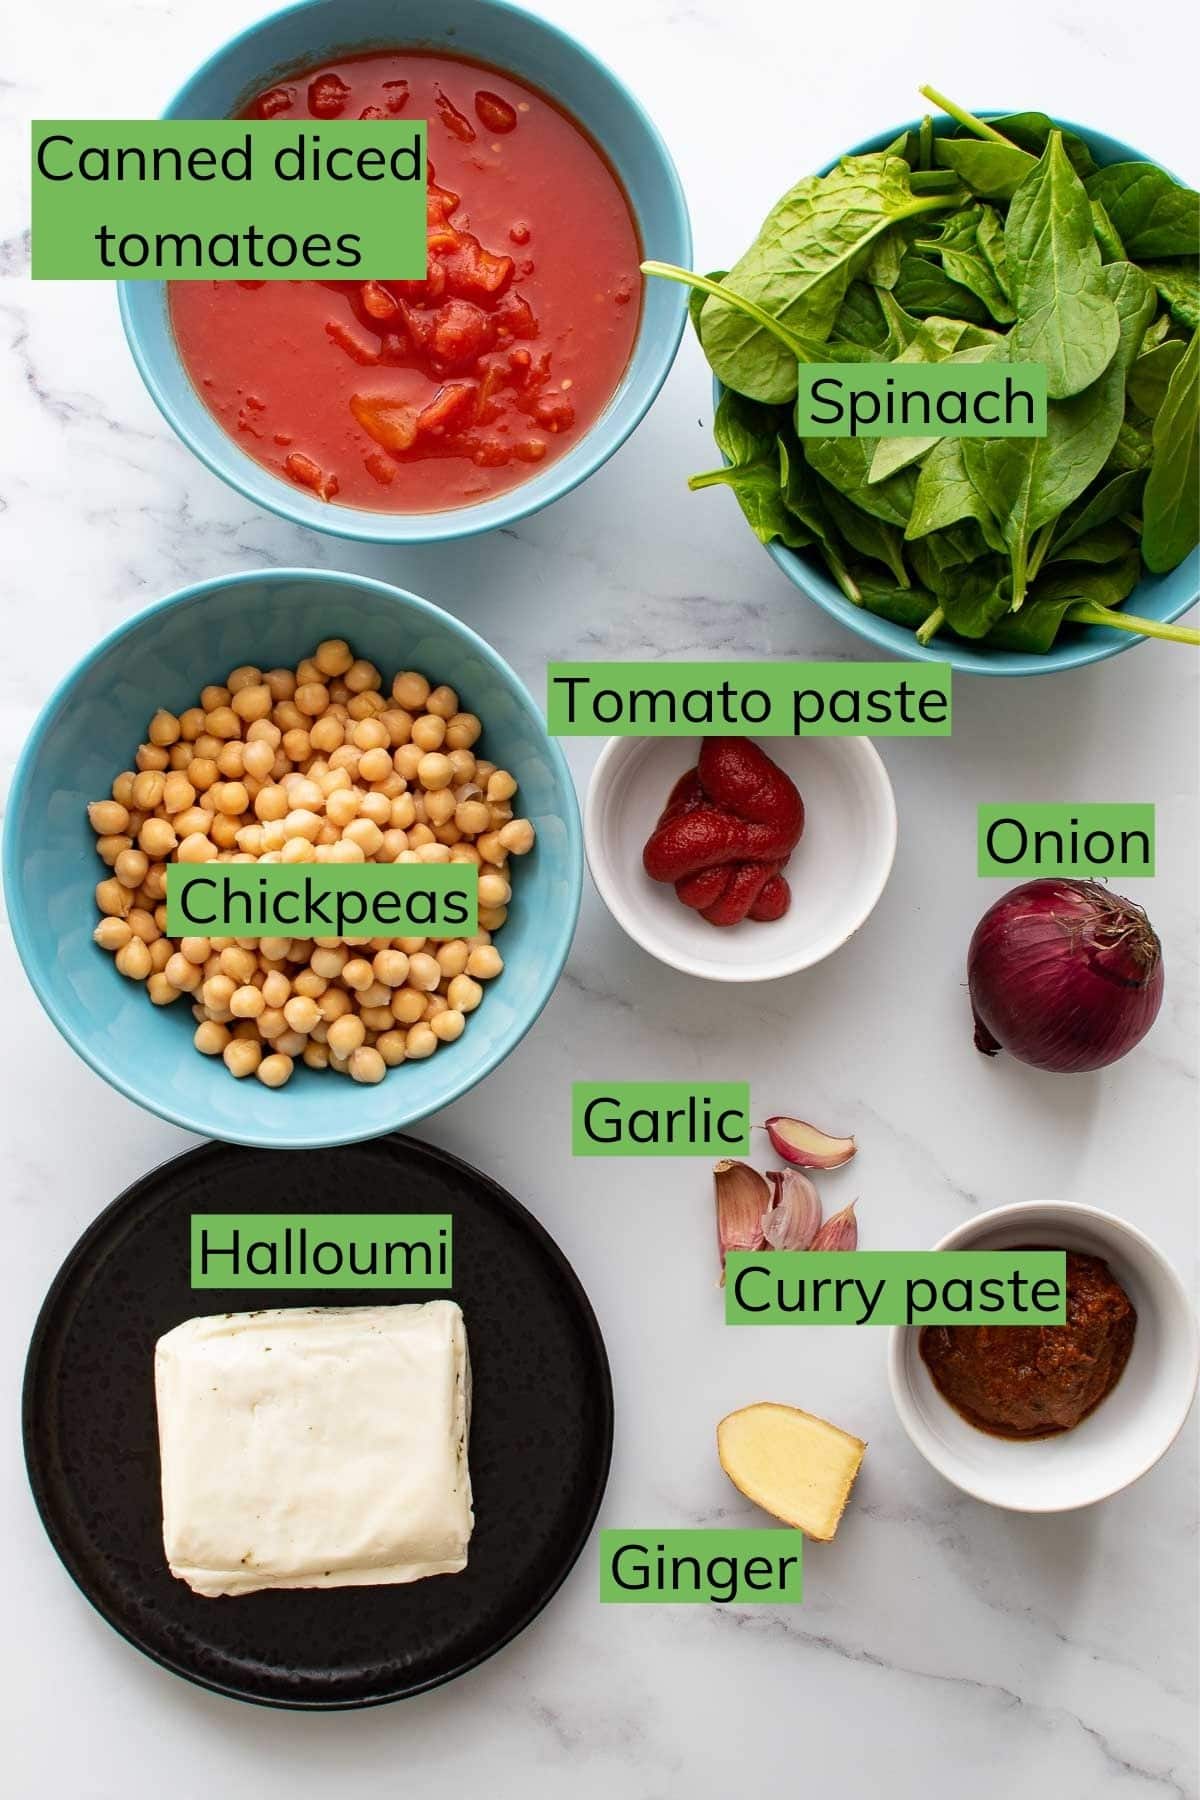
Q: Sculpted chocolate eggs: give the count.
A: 0